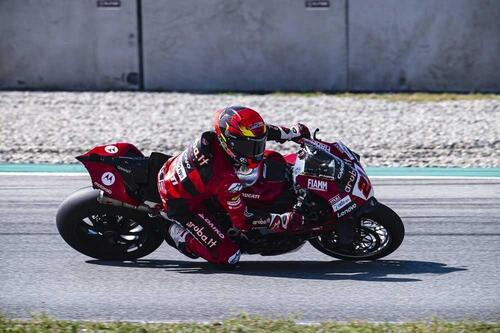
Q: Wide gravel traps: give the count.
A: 1